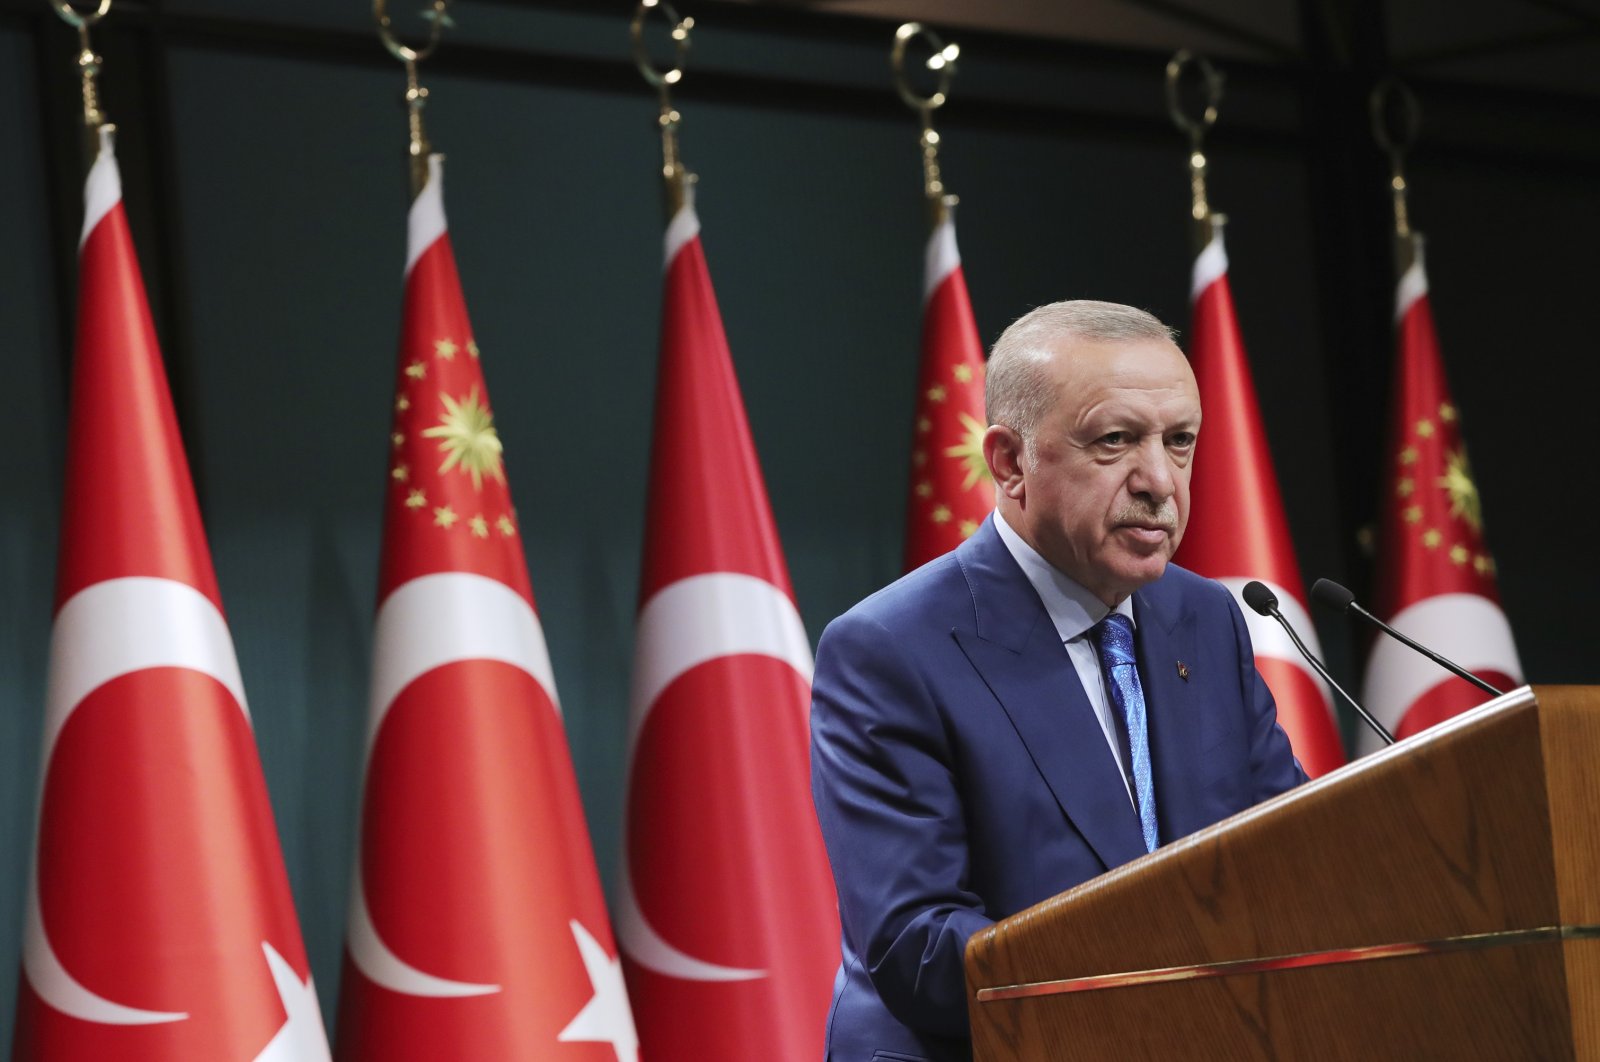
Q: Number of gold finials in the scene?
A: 6